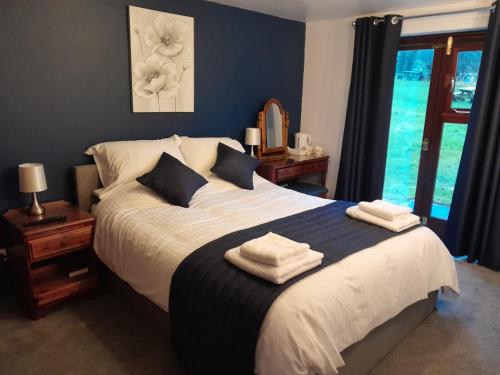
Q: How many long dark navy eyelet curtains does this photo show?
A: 2